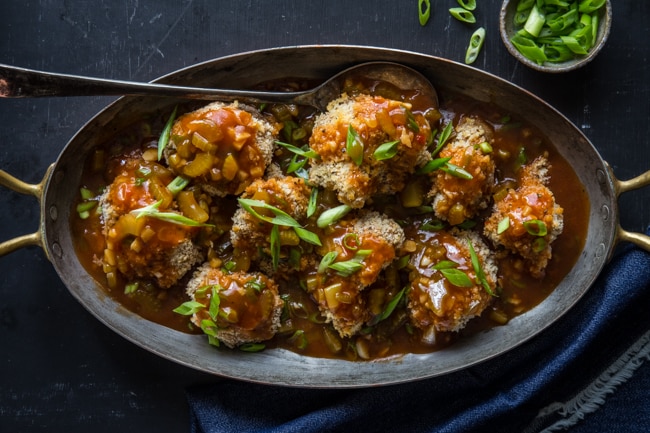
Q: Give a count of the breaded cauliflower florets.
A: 9